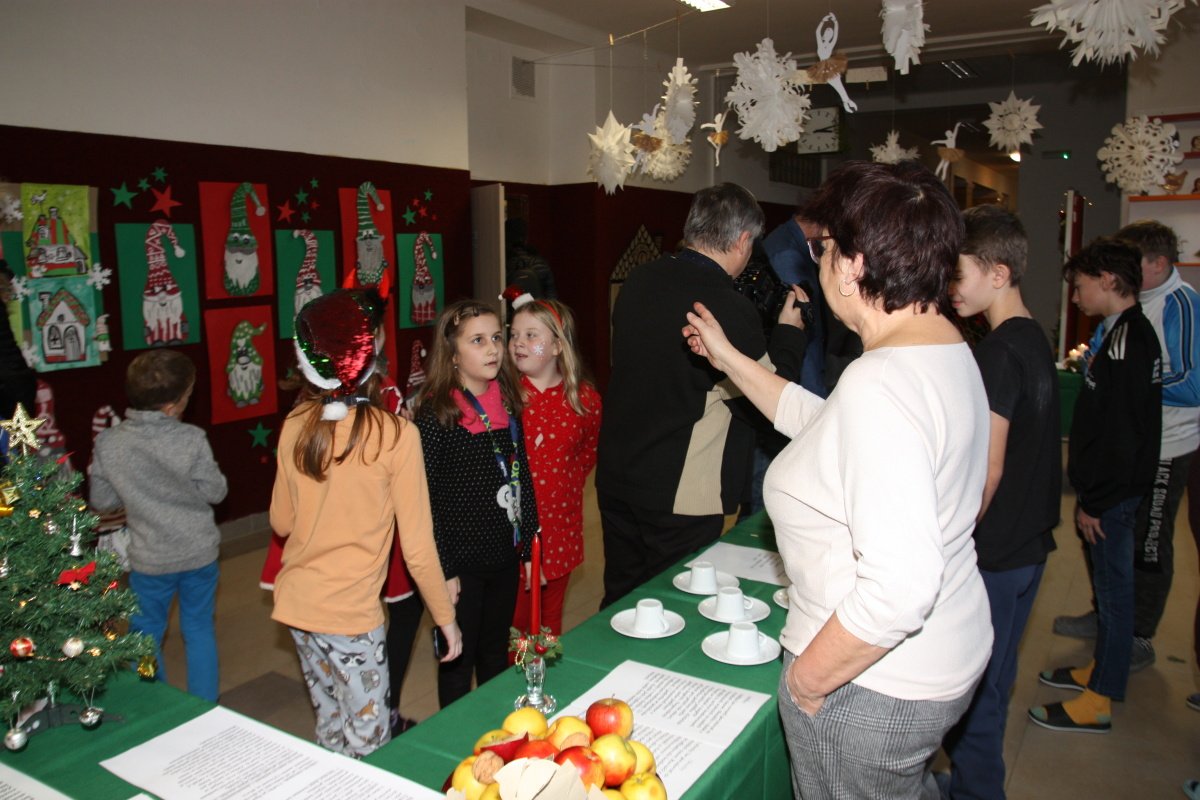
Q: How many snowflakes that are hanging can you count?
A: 9